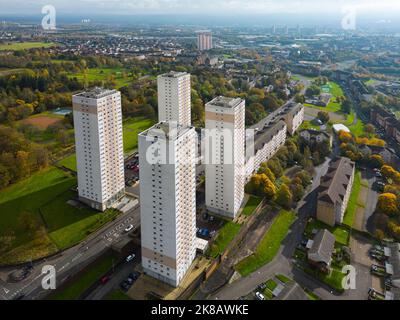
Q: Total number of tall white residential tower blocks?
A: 4